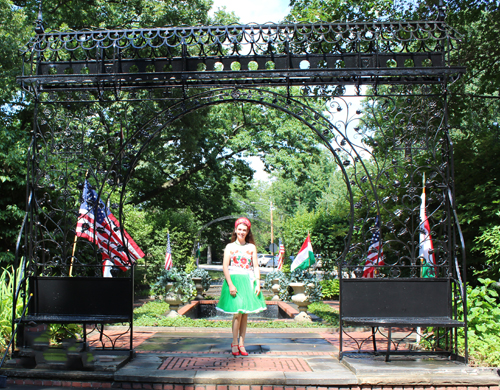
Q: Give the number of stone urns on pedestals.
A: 4